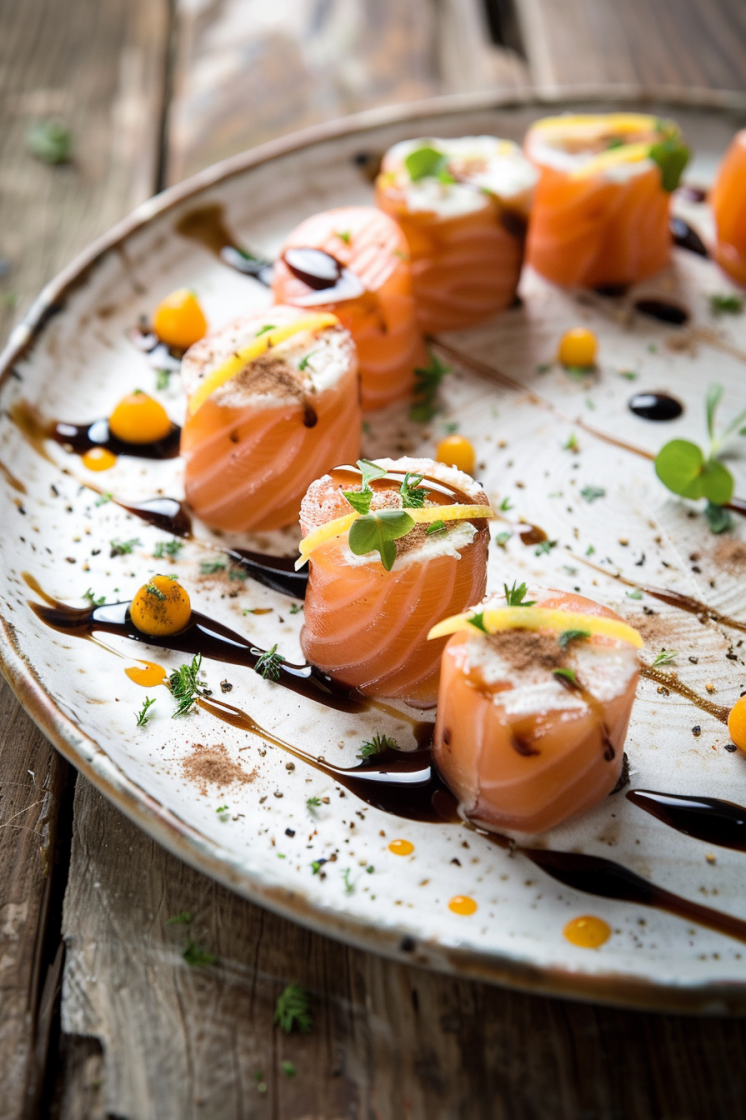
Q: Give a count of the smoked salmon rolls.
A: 7